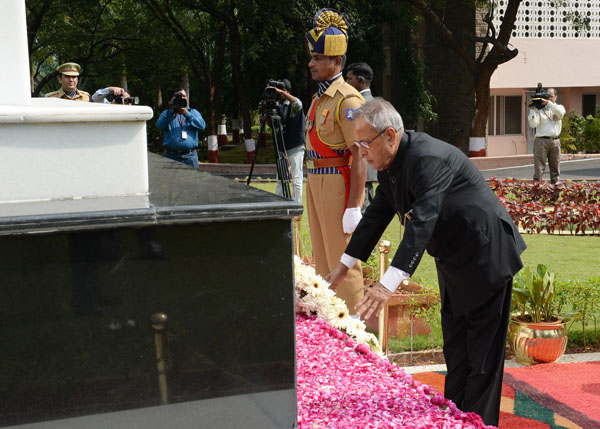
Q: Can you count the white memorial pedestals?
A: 1